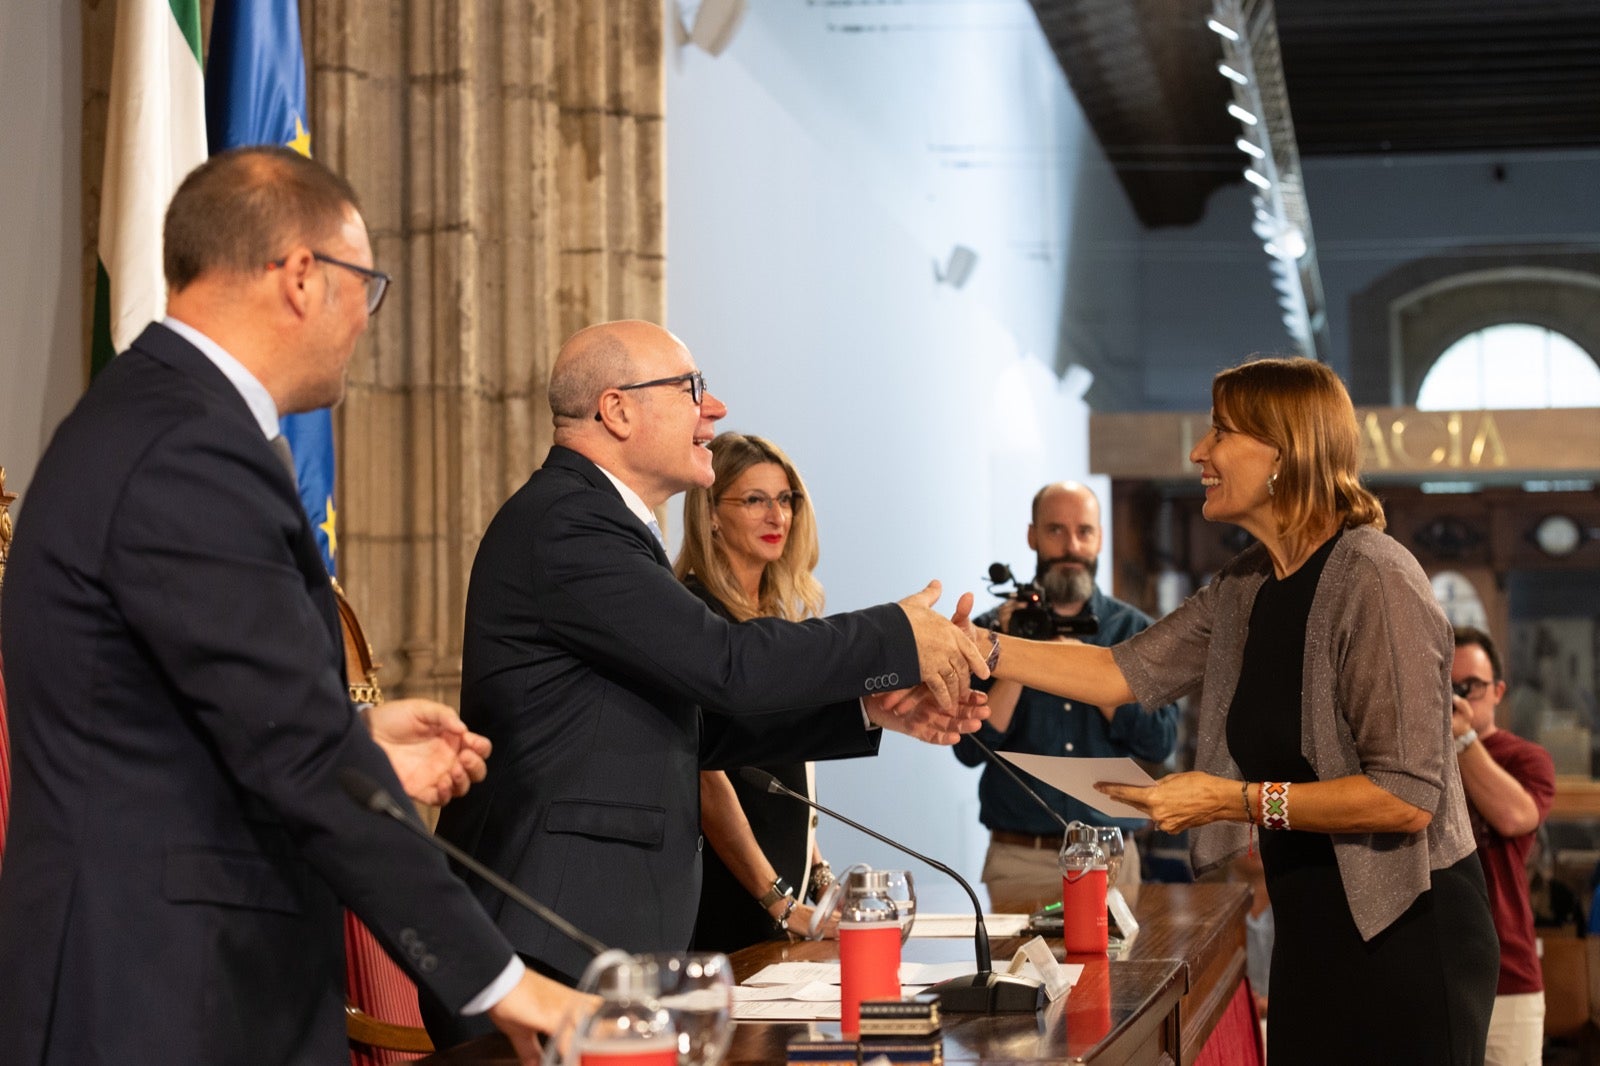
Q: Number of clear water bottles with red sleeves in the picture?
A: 3